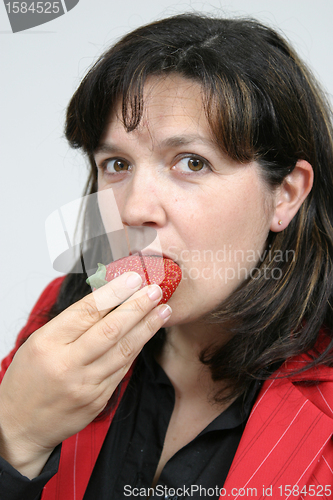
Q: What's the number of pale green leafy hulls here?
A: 1